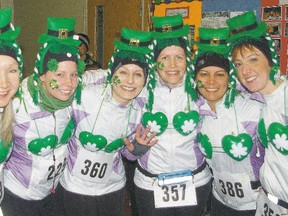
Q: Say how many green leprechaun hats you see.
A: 6